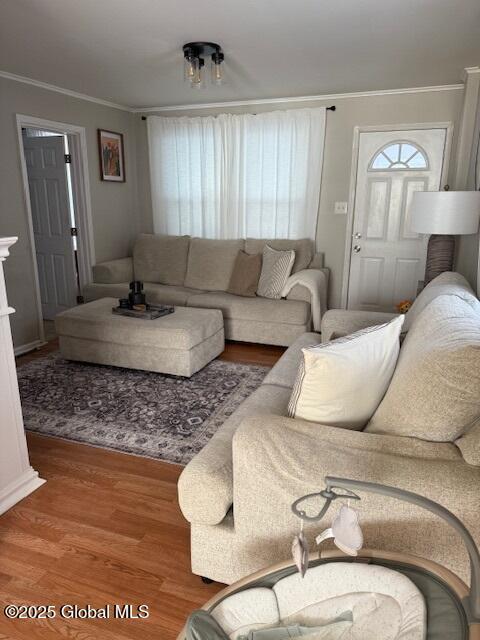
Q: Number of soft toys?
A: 2